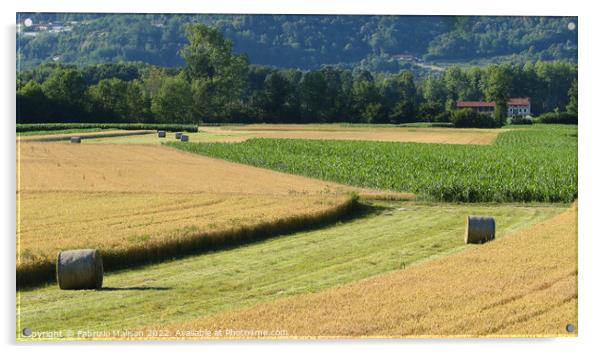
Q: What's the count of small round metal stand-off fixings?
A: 4